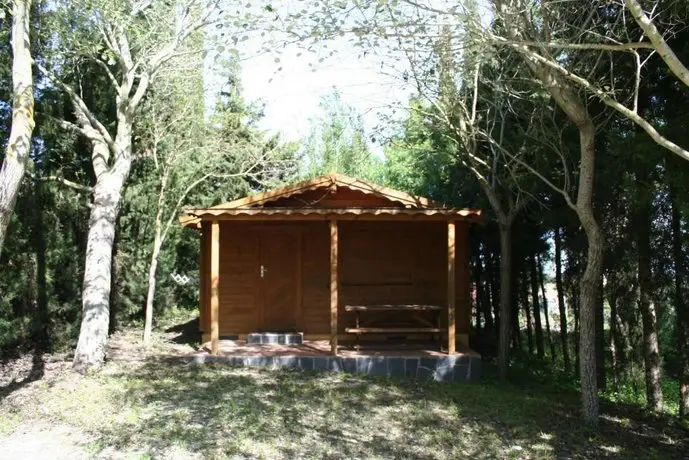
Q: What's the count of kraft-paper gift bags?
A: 0